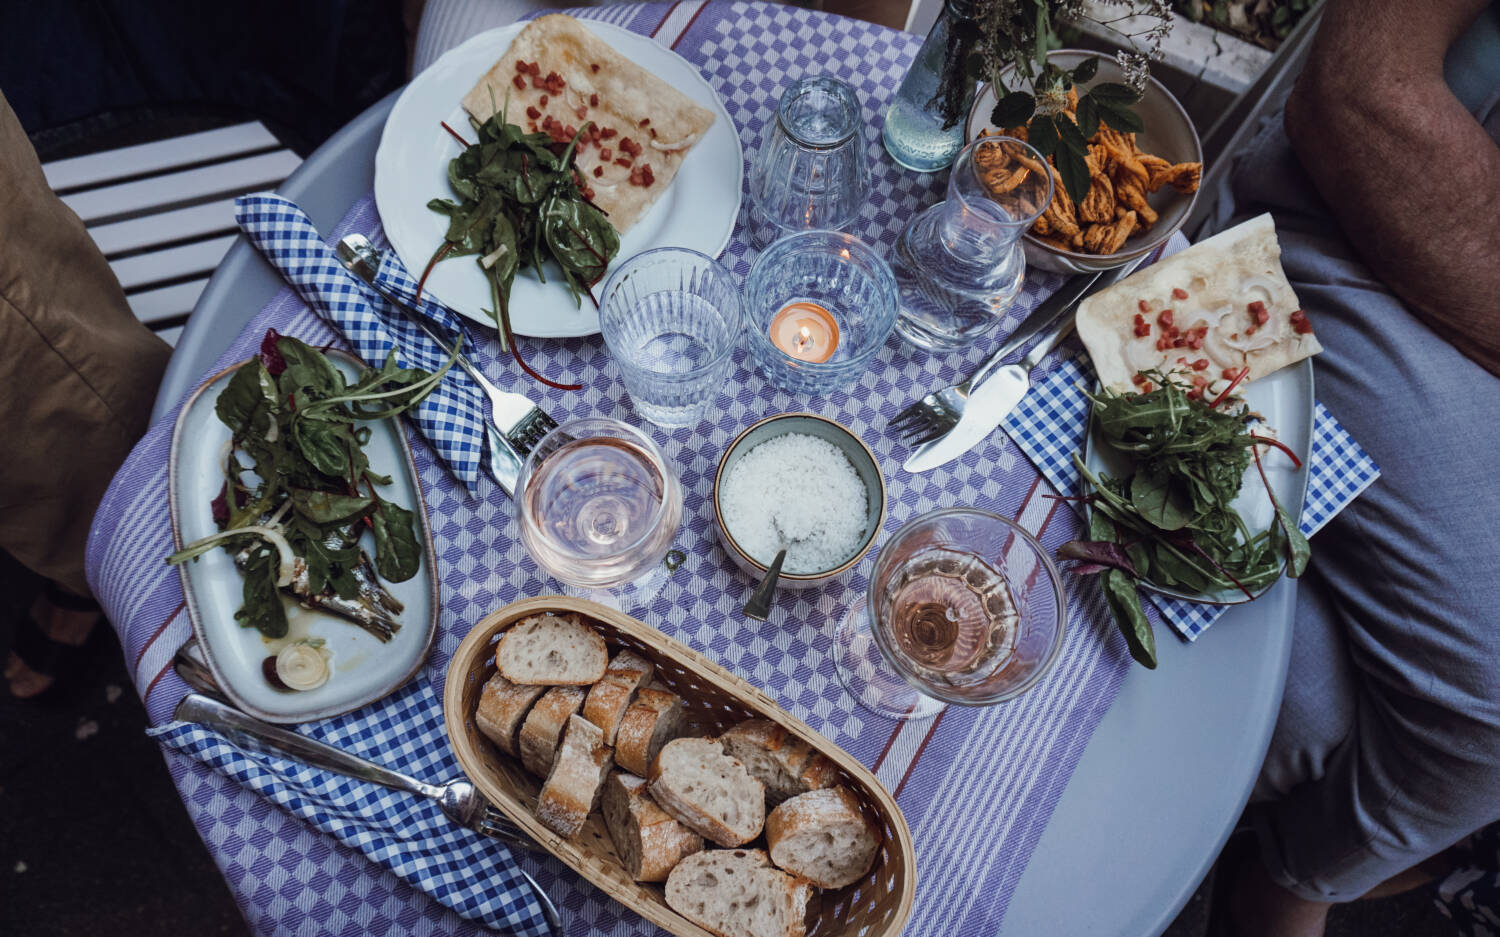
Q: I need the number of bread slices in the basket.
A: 11